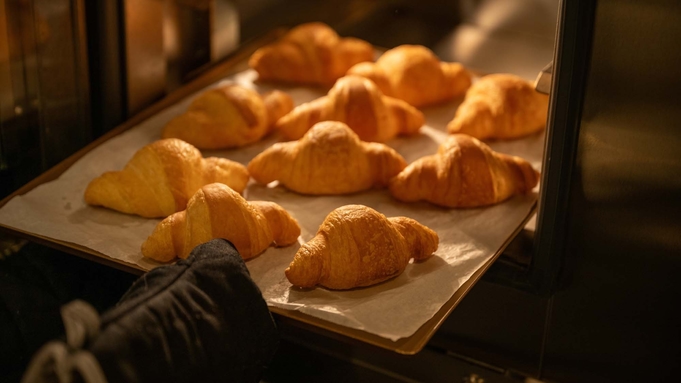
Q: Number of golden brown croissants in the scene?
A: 10